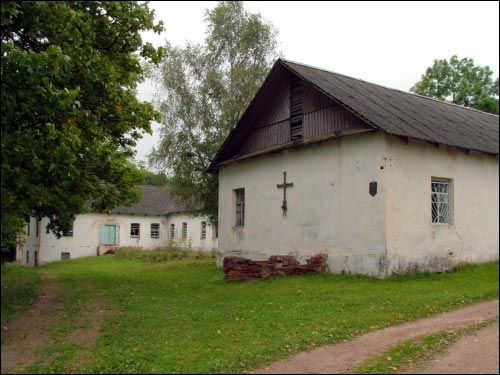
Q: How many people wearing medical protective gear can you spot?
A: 0